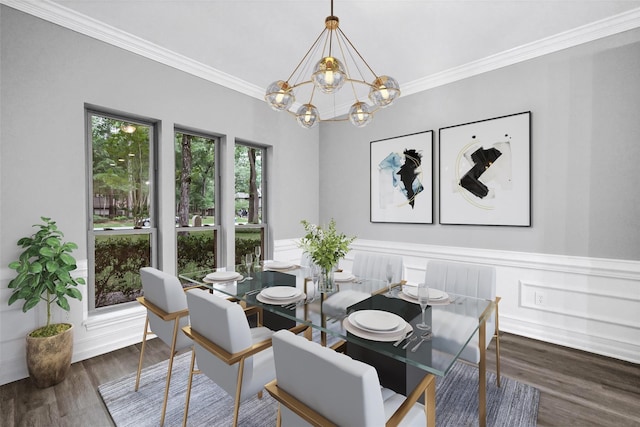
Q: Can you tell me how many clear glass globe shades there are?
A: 5